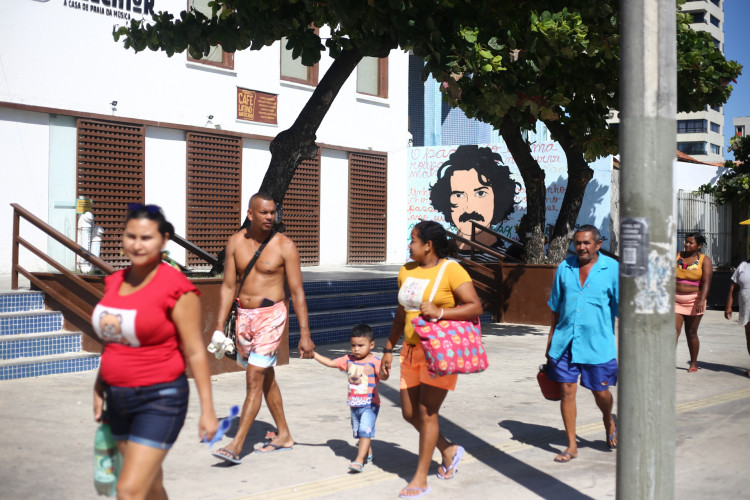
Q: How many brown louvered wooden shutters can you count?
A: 4